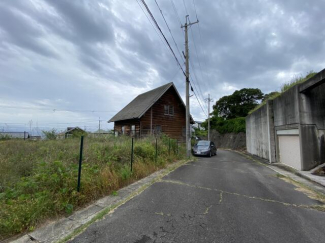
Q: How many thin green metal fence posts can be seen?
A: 5